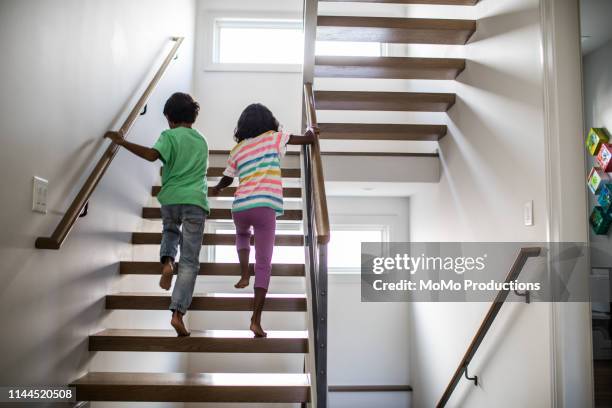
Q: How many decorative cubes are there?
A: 5